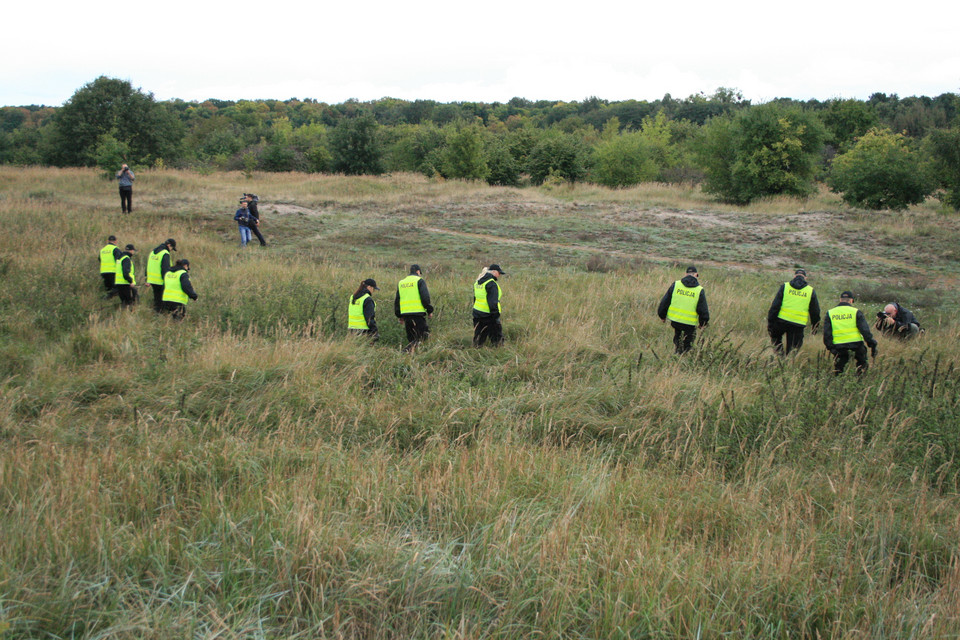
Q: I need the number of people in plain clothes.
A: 4